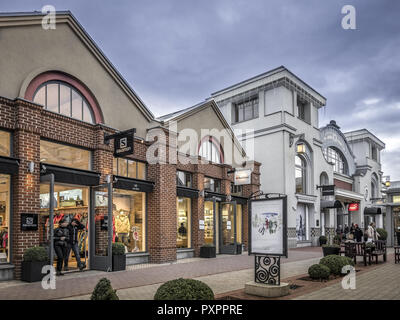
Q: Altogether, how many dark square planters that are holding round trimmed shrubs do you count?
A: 2